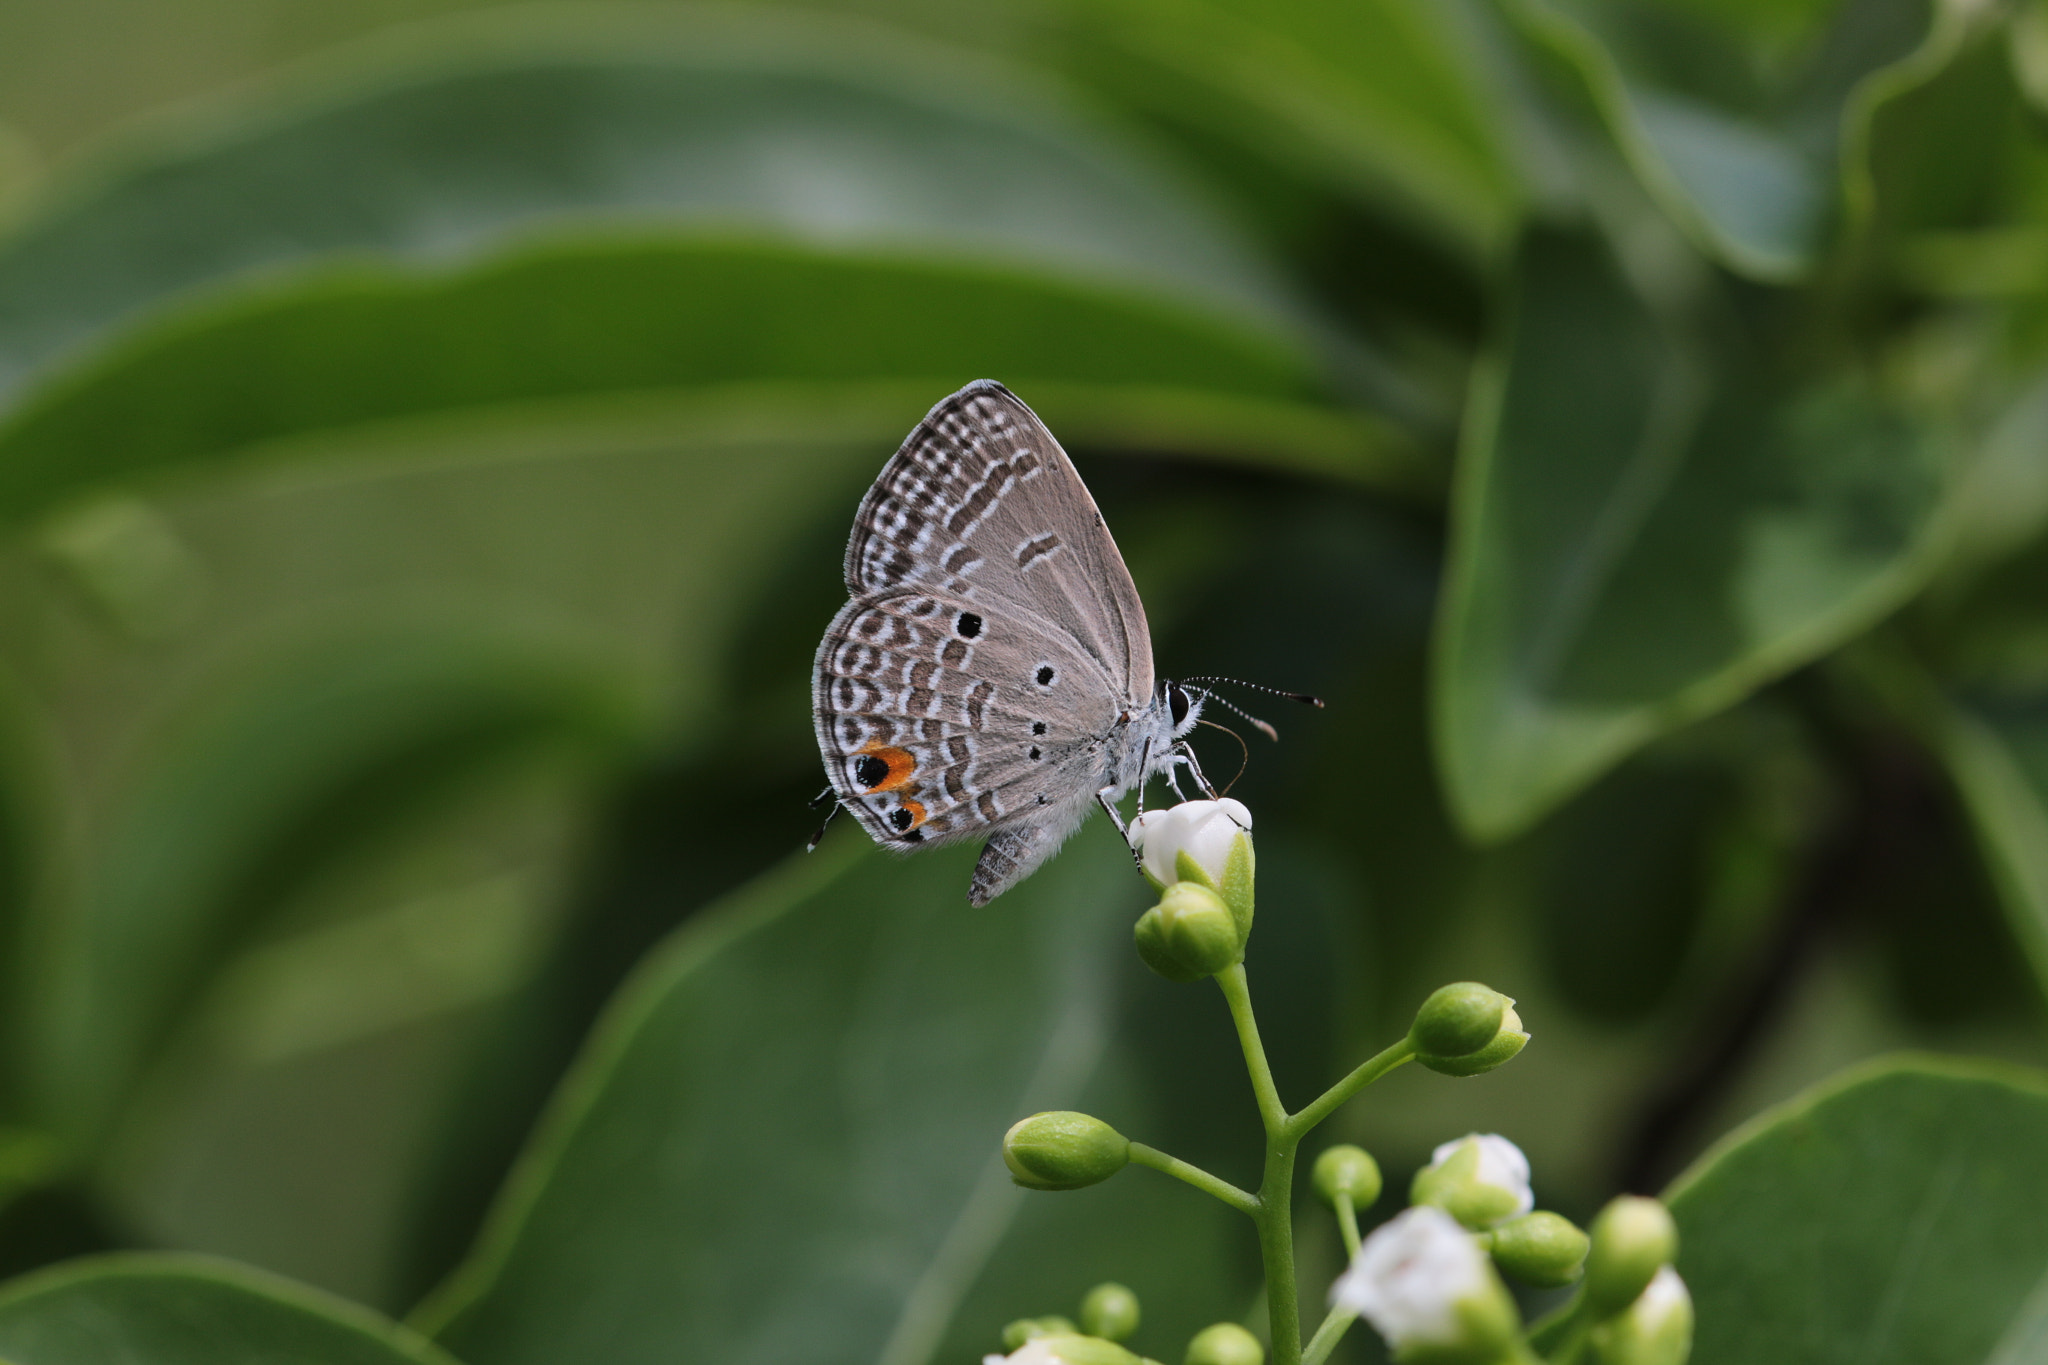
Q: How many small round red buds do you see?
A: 0